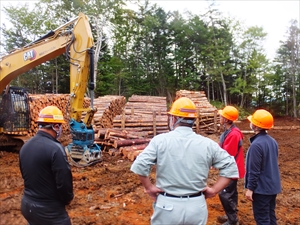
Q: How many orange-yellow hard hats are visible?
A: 4